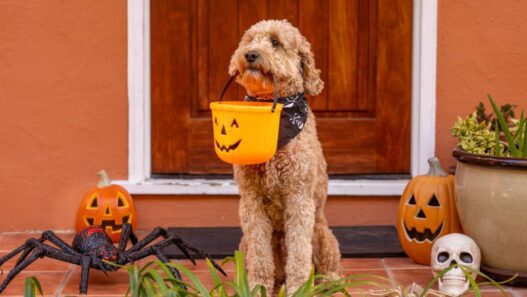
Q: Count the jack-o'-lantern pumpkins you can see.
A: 2